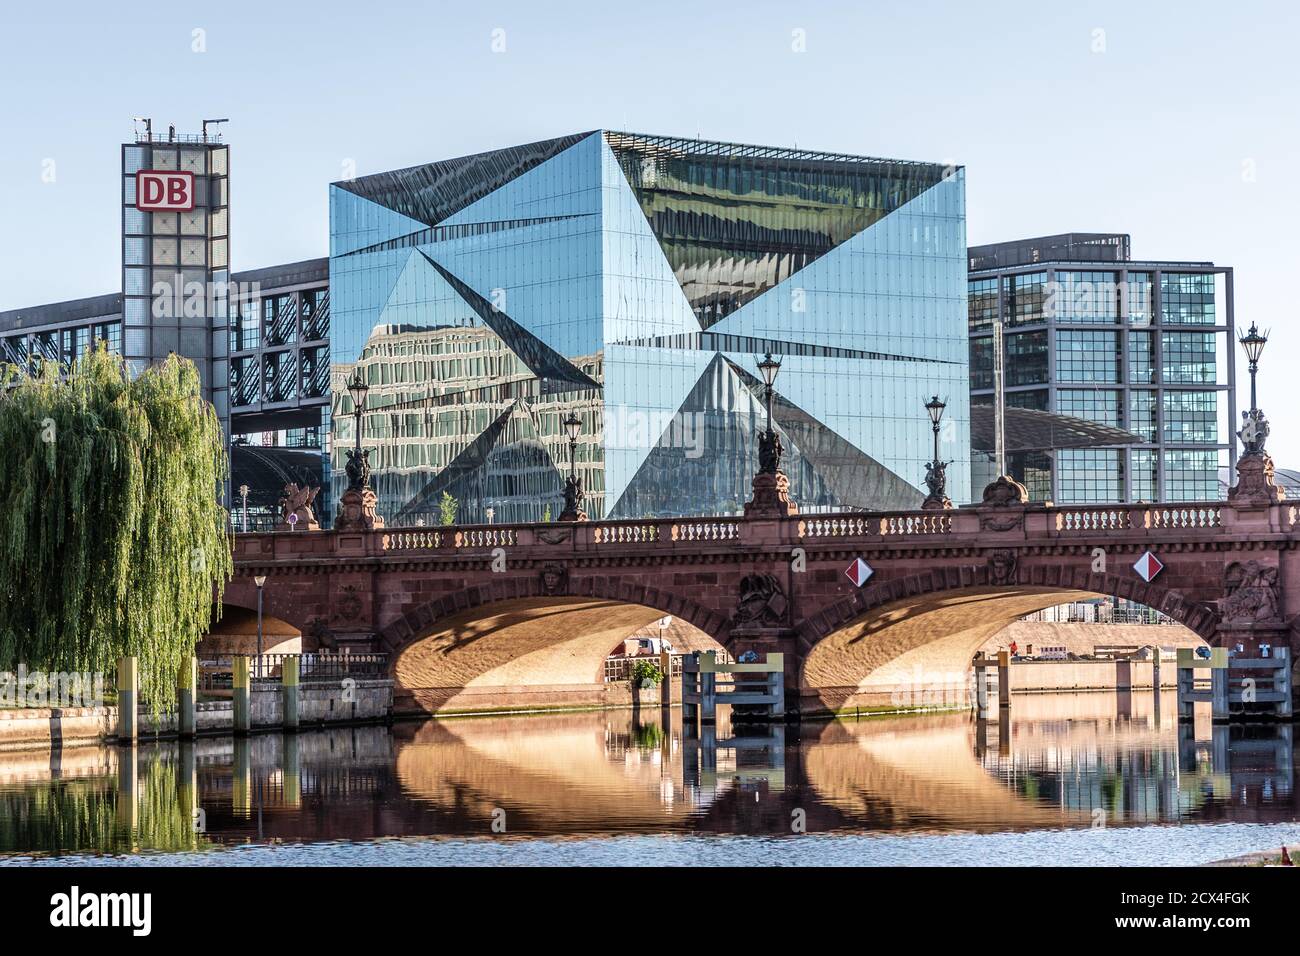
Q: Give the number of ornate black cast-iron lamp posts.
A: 5